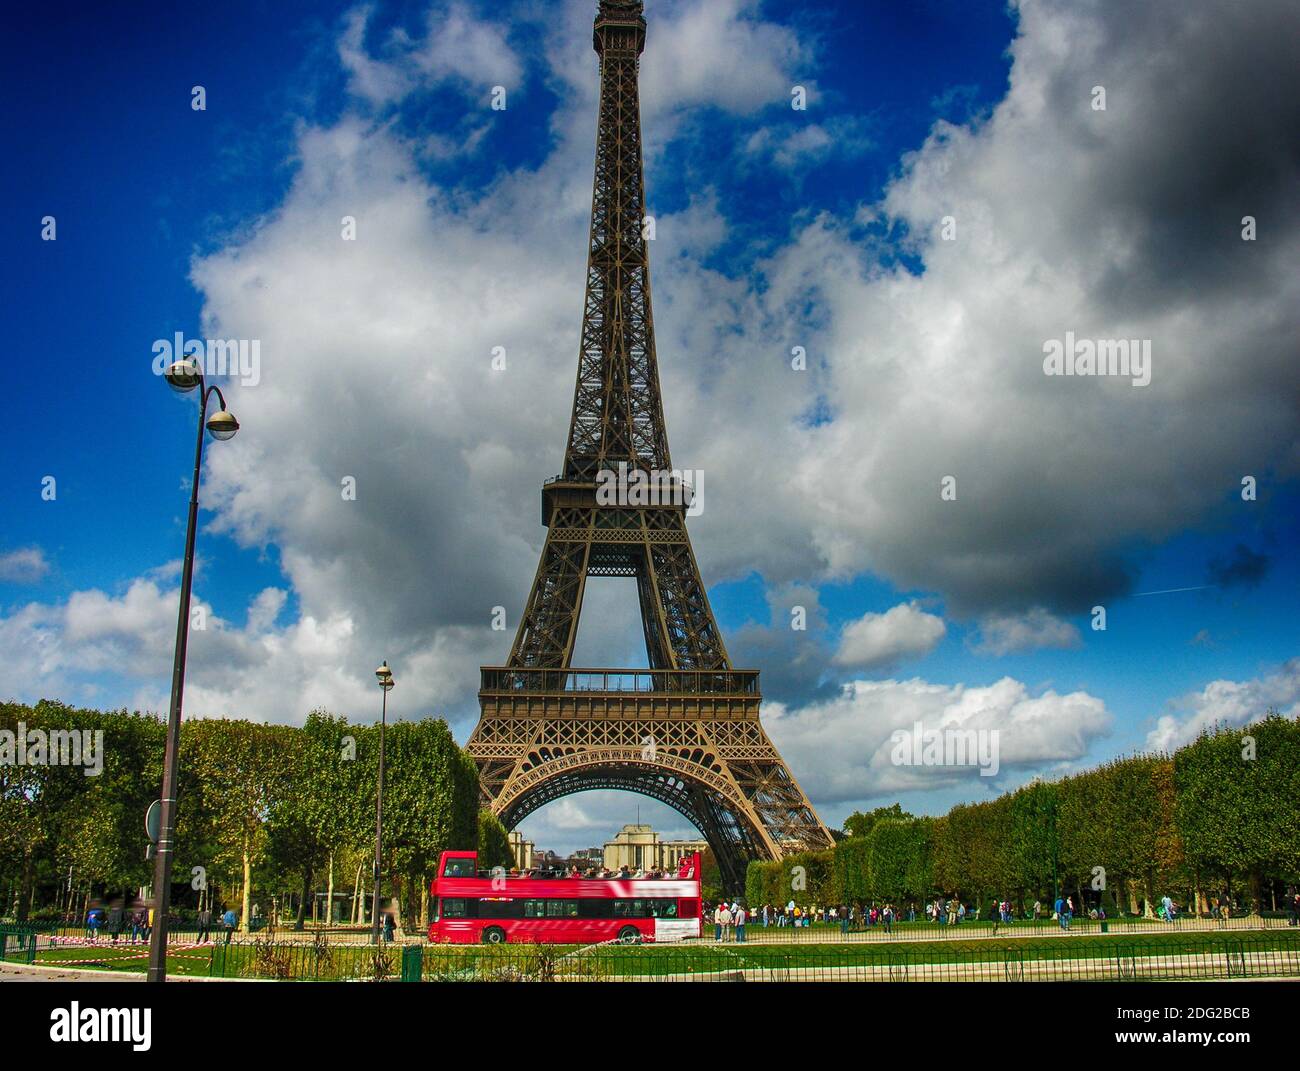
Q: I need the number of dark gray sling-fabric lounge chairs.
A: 0